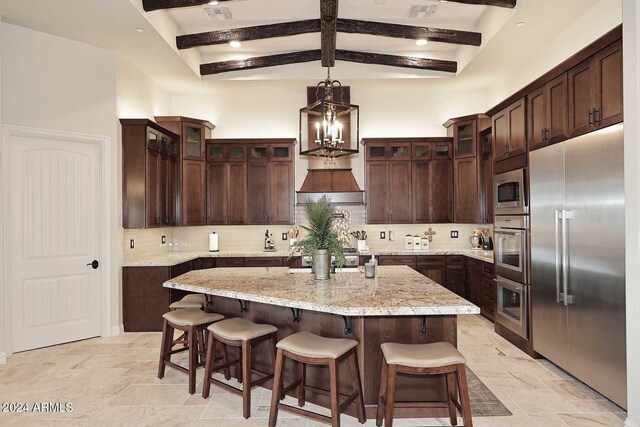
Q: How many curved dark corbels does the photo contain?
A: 5